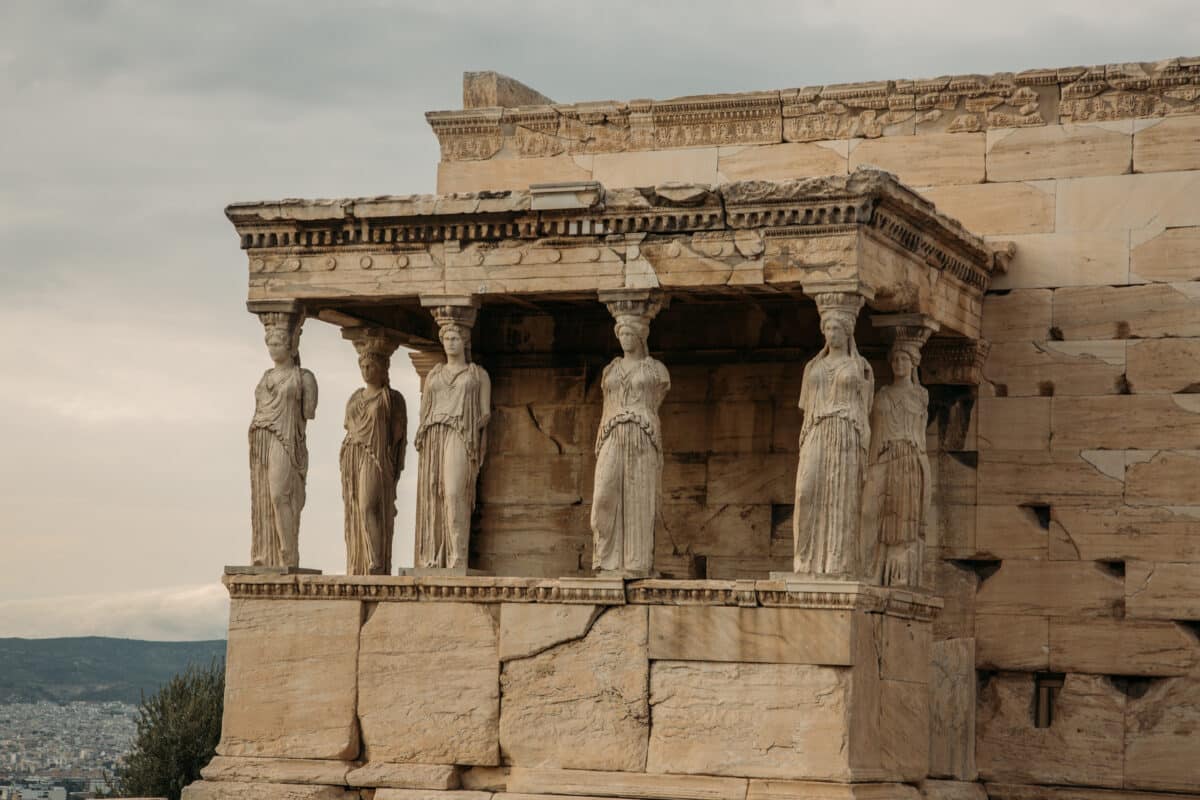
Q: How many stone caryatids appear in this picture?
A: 6